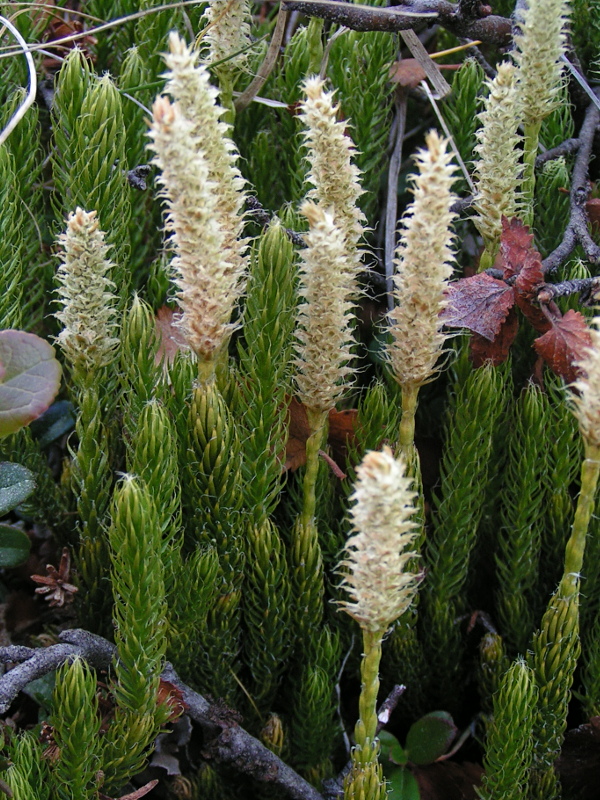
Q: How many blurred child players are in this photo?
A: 0